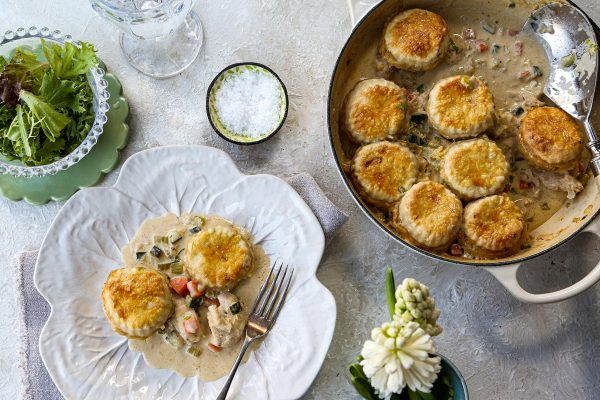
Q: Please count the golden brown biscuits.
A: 10